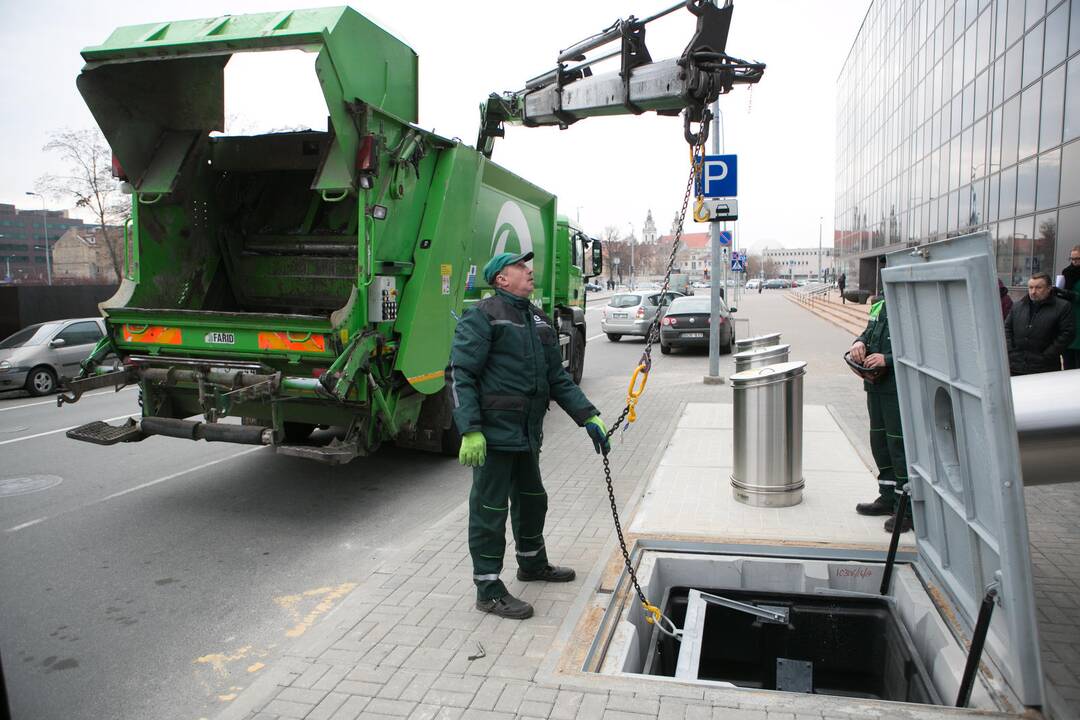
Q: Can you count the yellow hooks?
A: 3